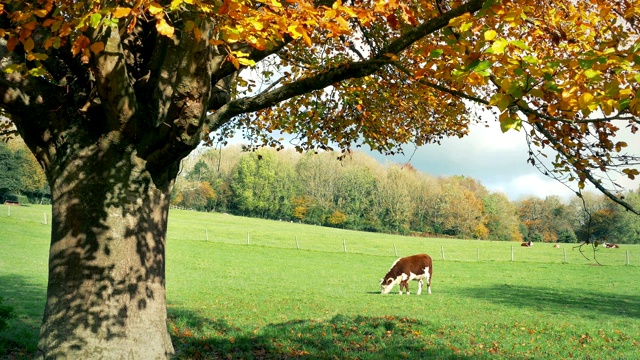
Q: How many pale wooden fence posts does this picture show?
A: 12